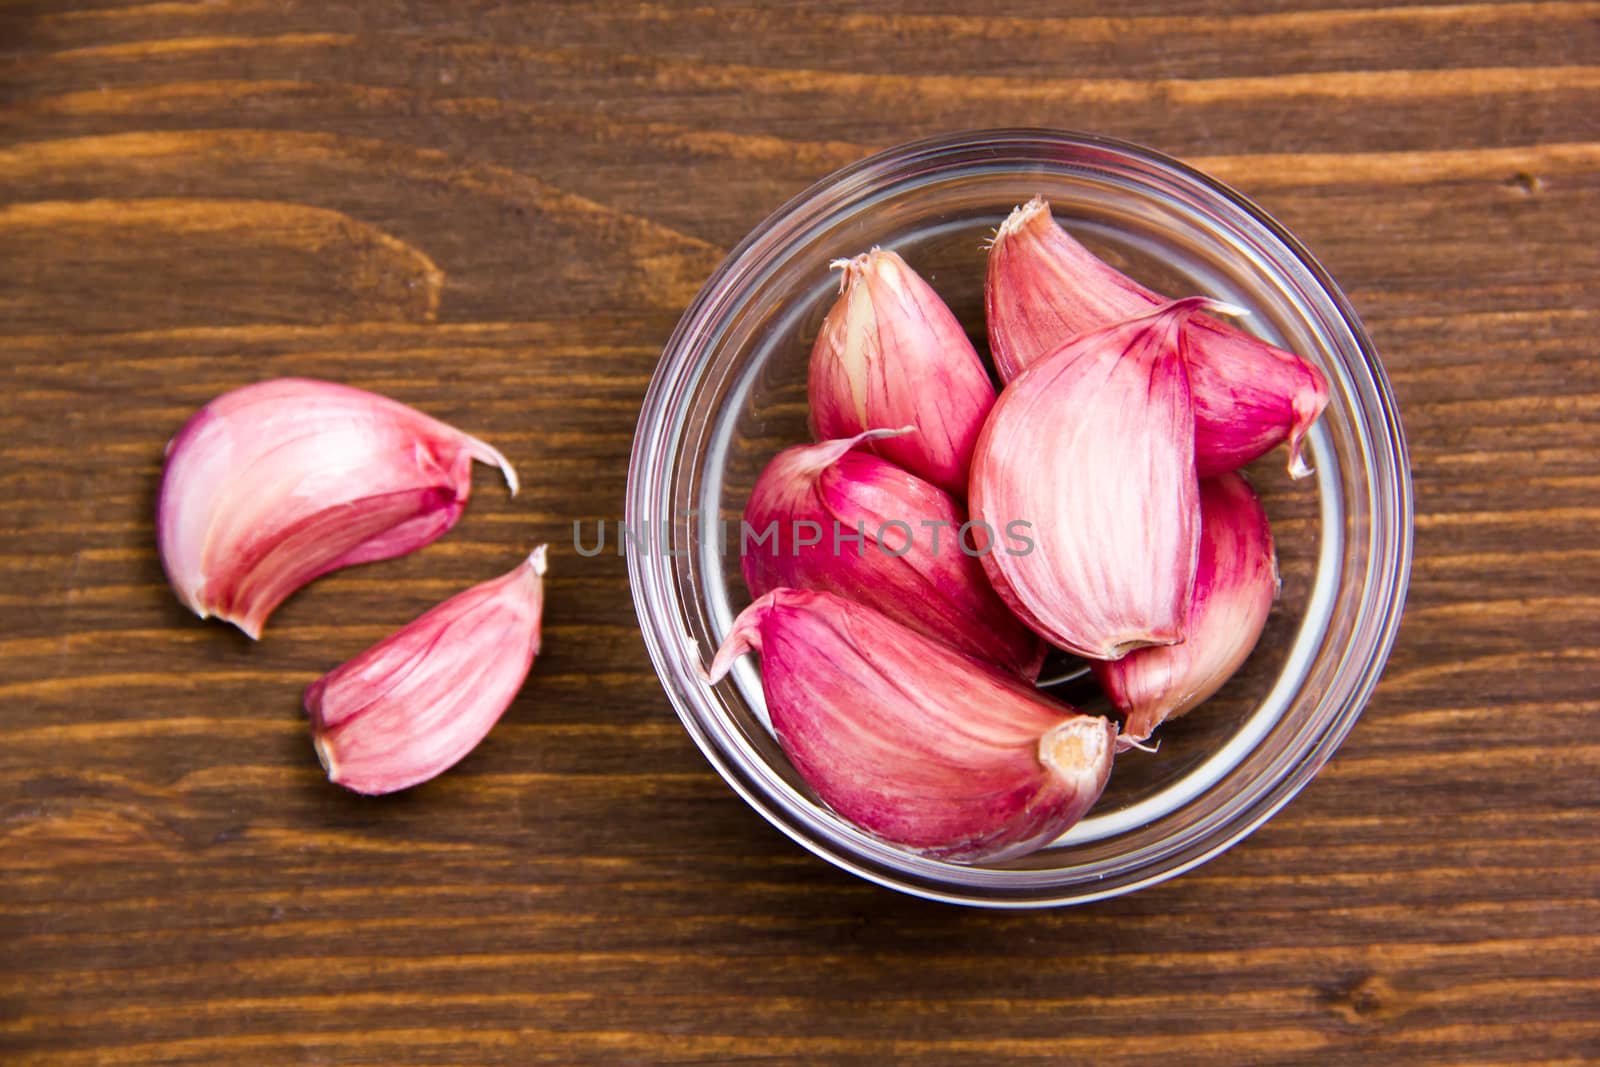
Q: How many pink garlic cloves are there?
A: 8